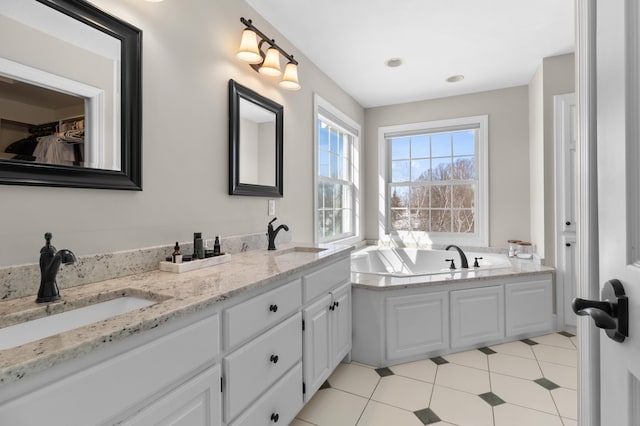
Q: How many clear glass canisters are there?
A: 2